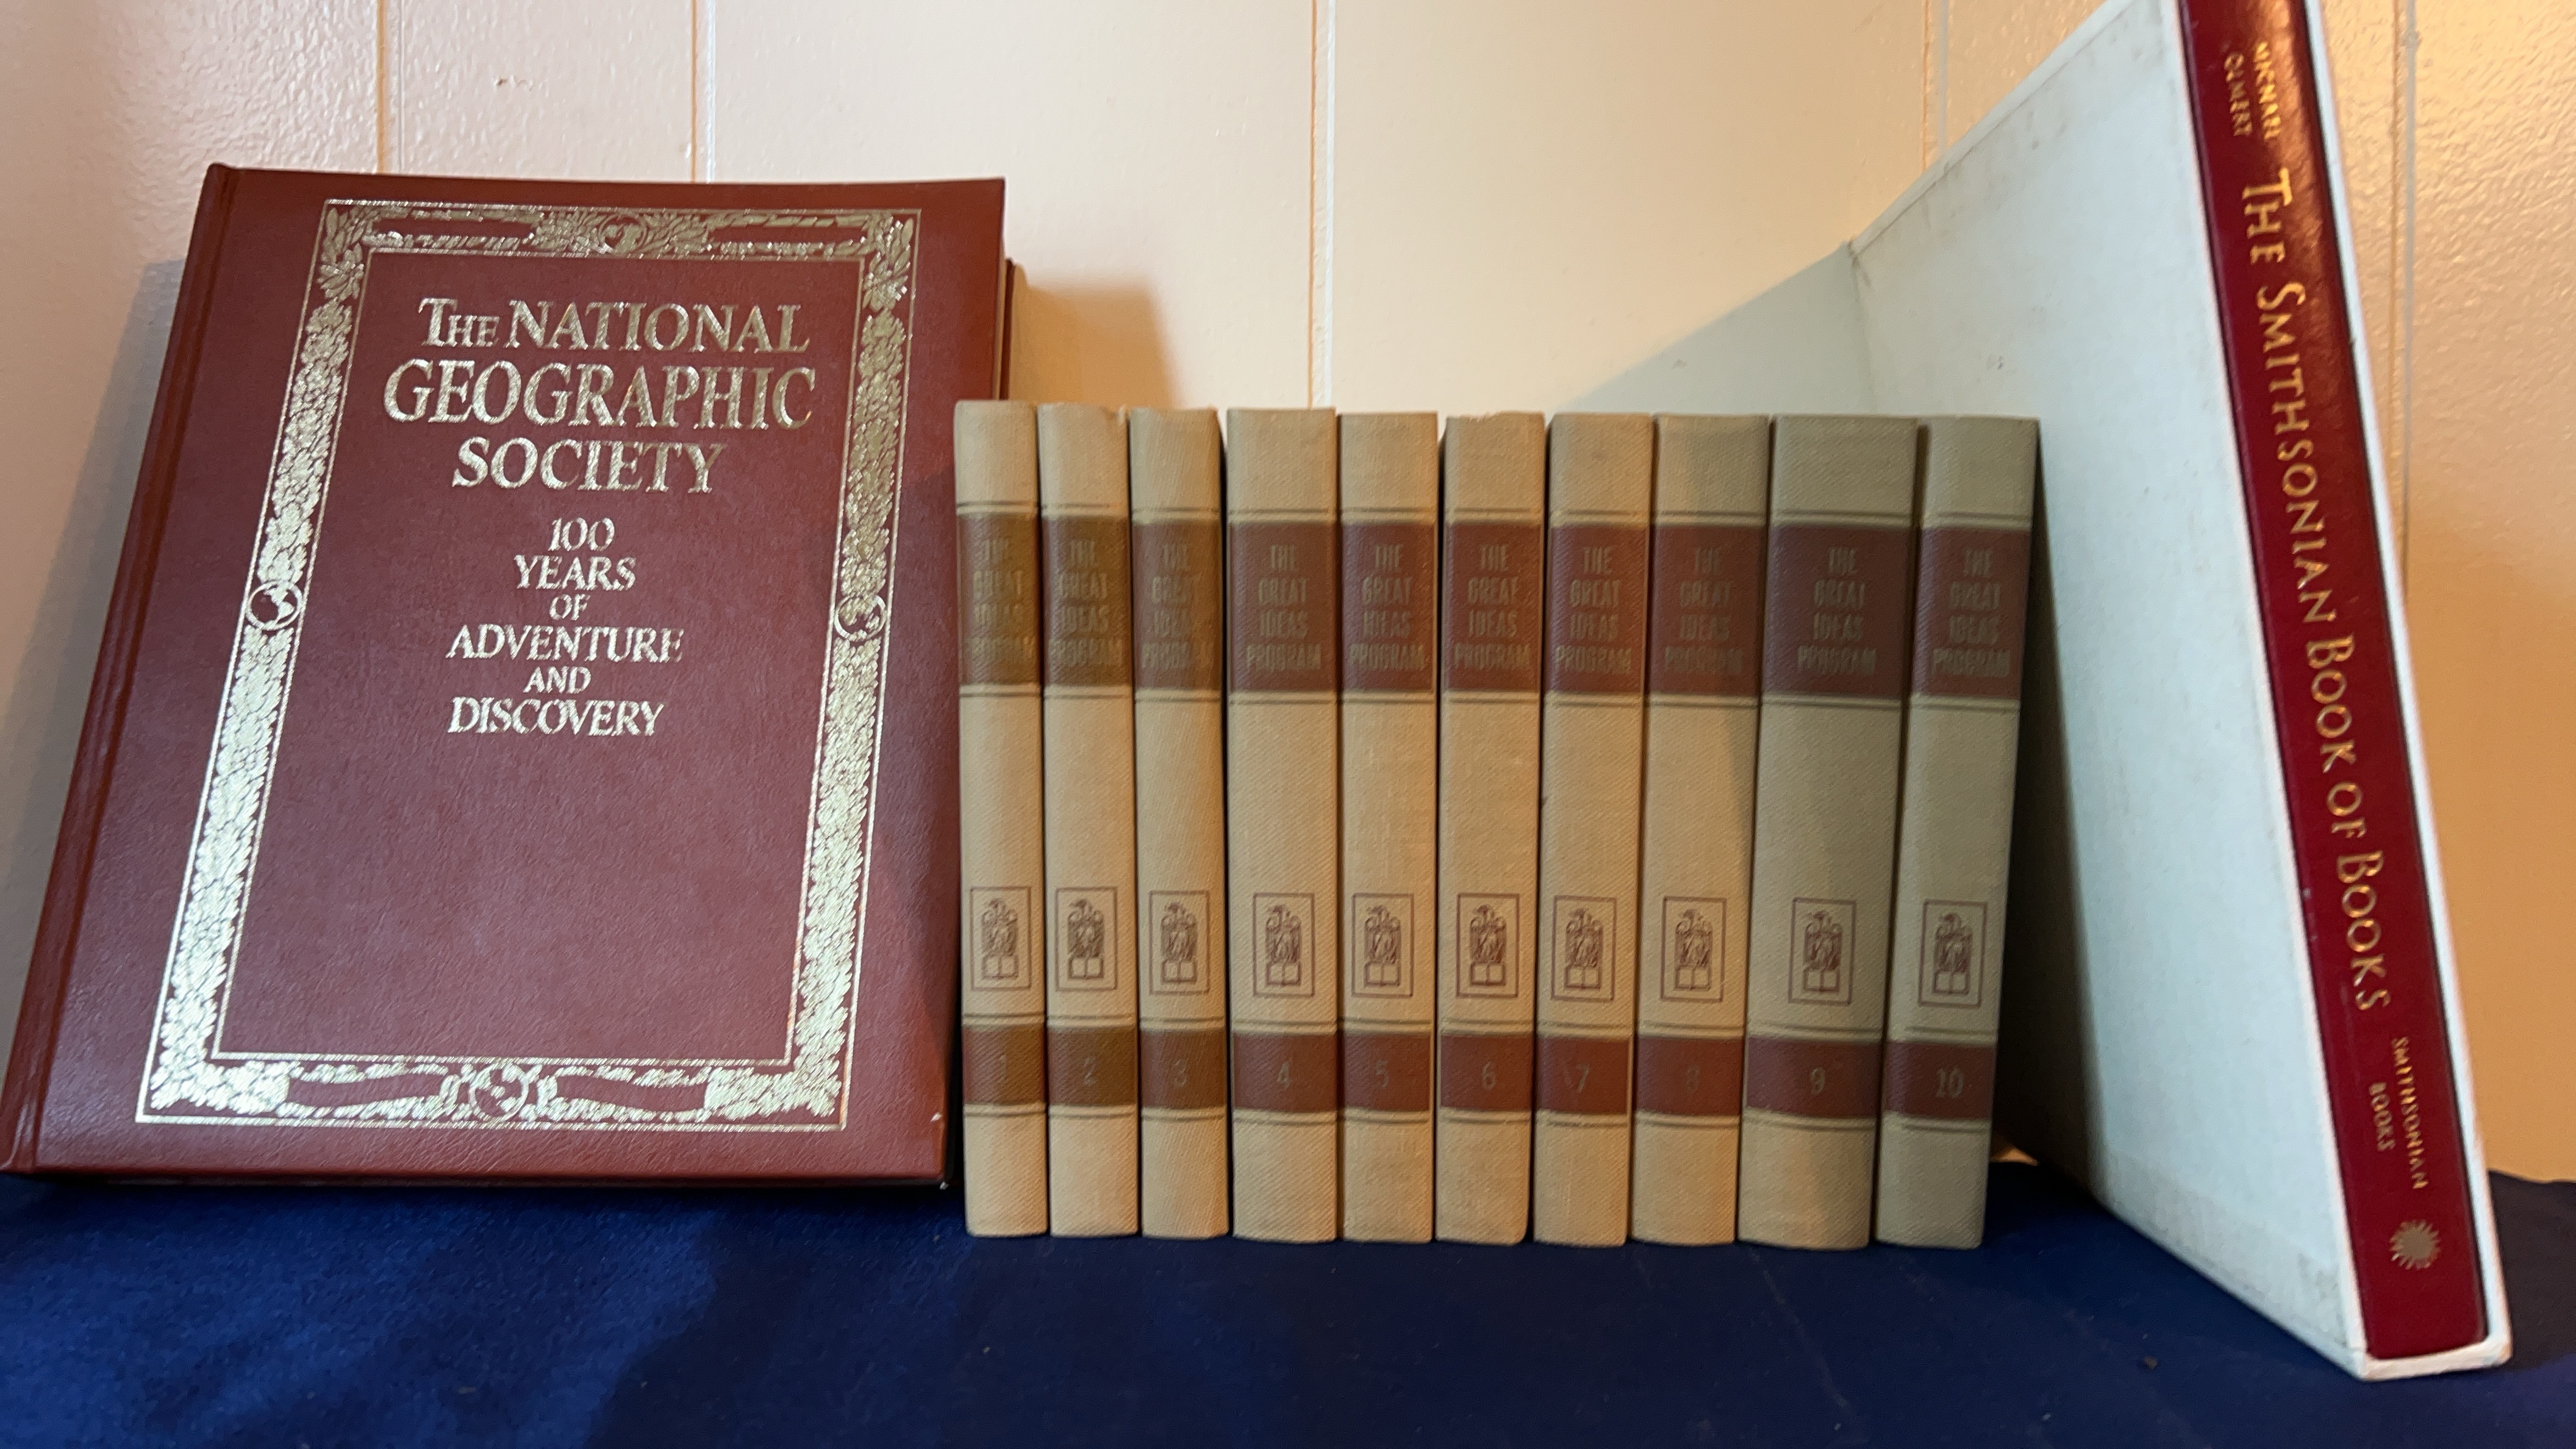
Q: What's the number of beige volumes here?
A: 10